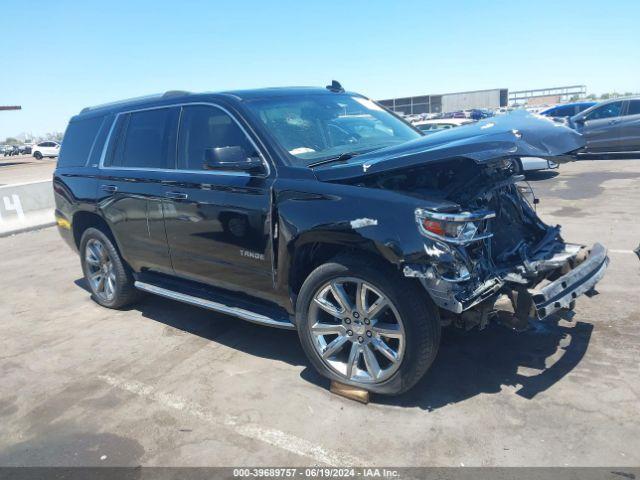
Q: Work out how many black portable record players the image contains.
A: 0